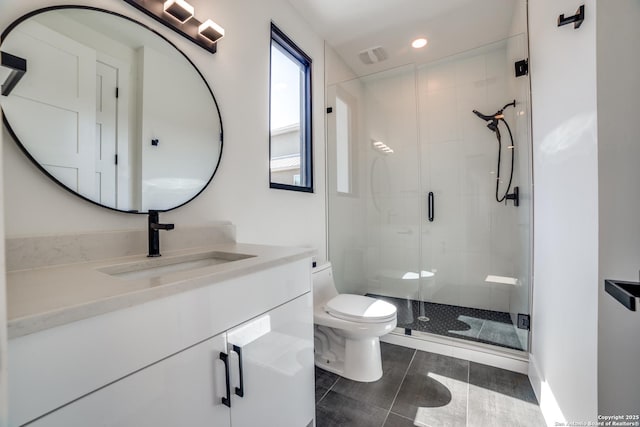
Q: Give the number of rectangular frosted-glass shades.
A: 2